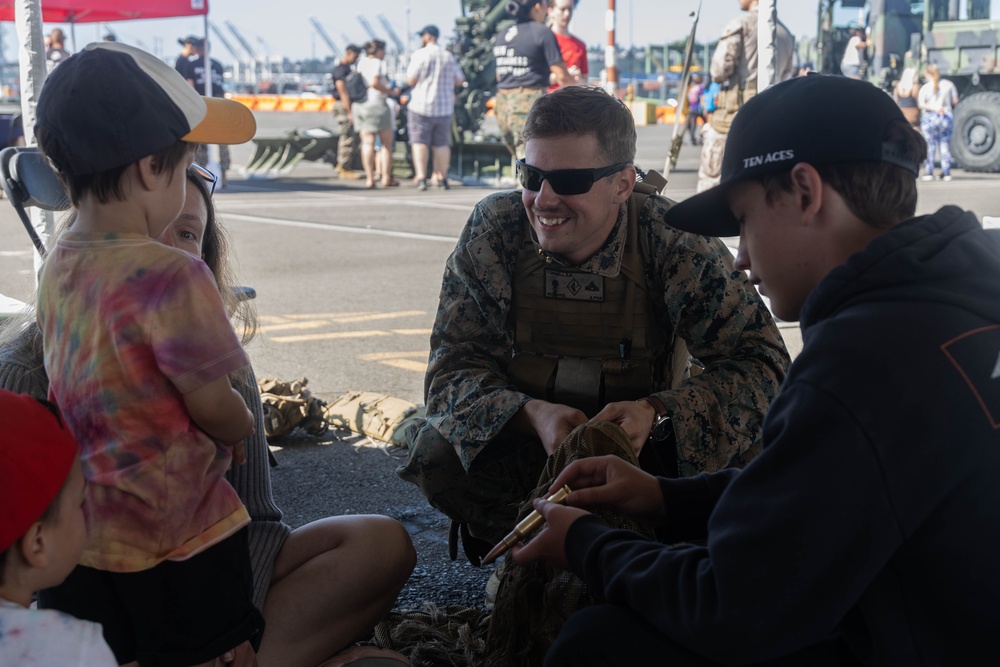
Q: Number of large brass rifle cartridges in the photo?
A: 1